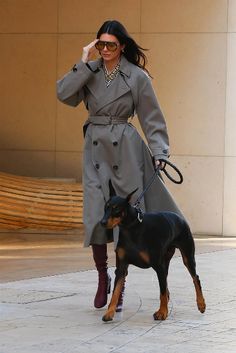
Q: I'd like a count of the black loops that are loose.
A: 1